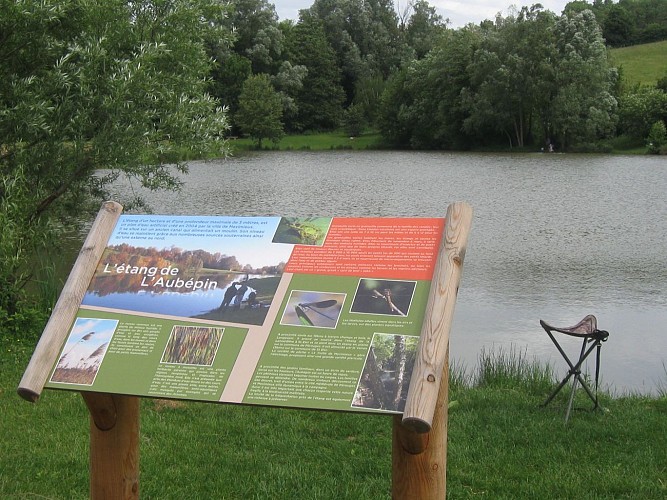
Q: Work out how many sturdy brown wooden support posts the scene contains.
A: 2